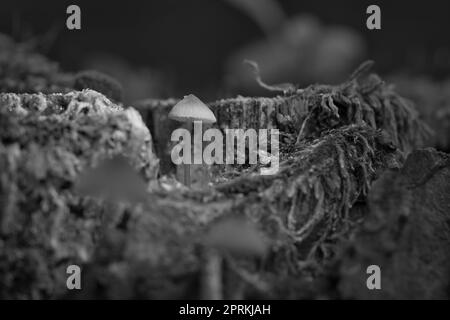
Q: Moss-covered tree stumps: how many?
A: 1